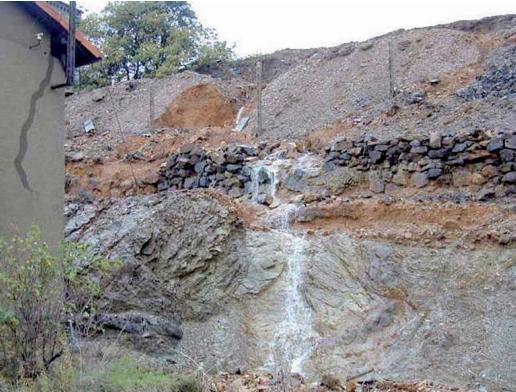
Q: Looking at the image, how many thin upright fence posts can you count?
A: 3